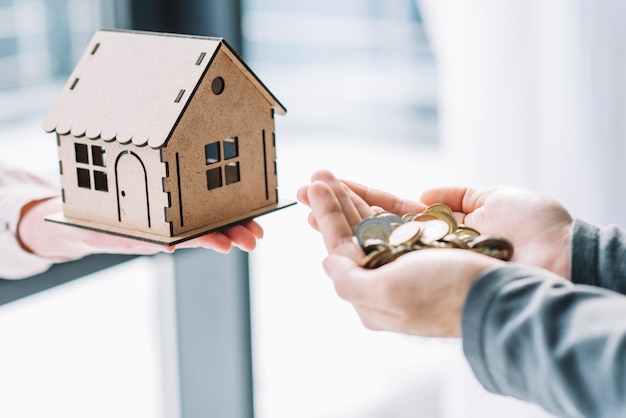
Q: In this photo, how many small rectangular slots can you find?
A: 4